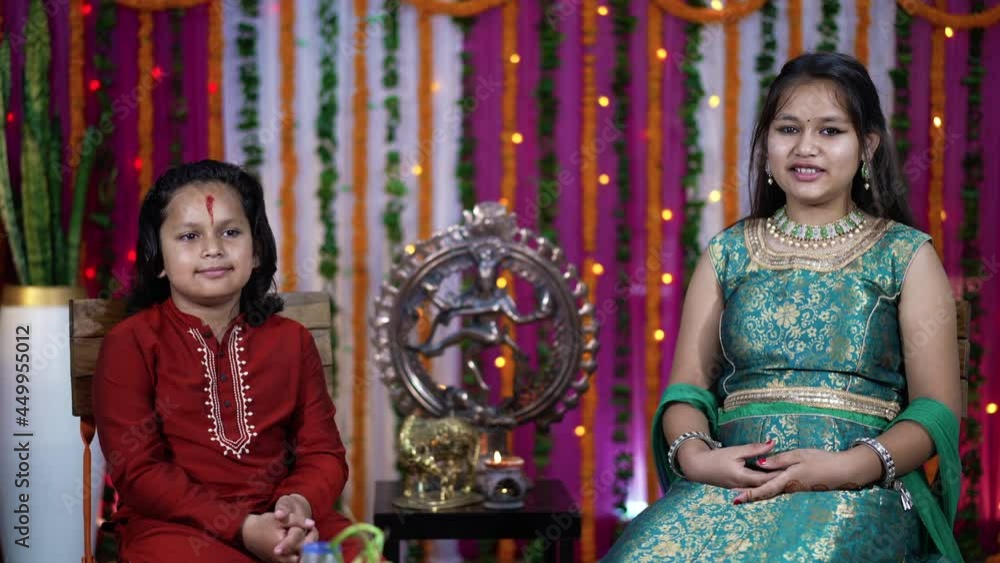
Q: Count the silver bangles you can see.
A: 2